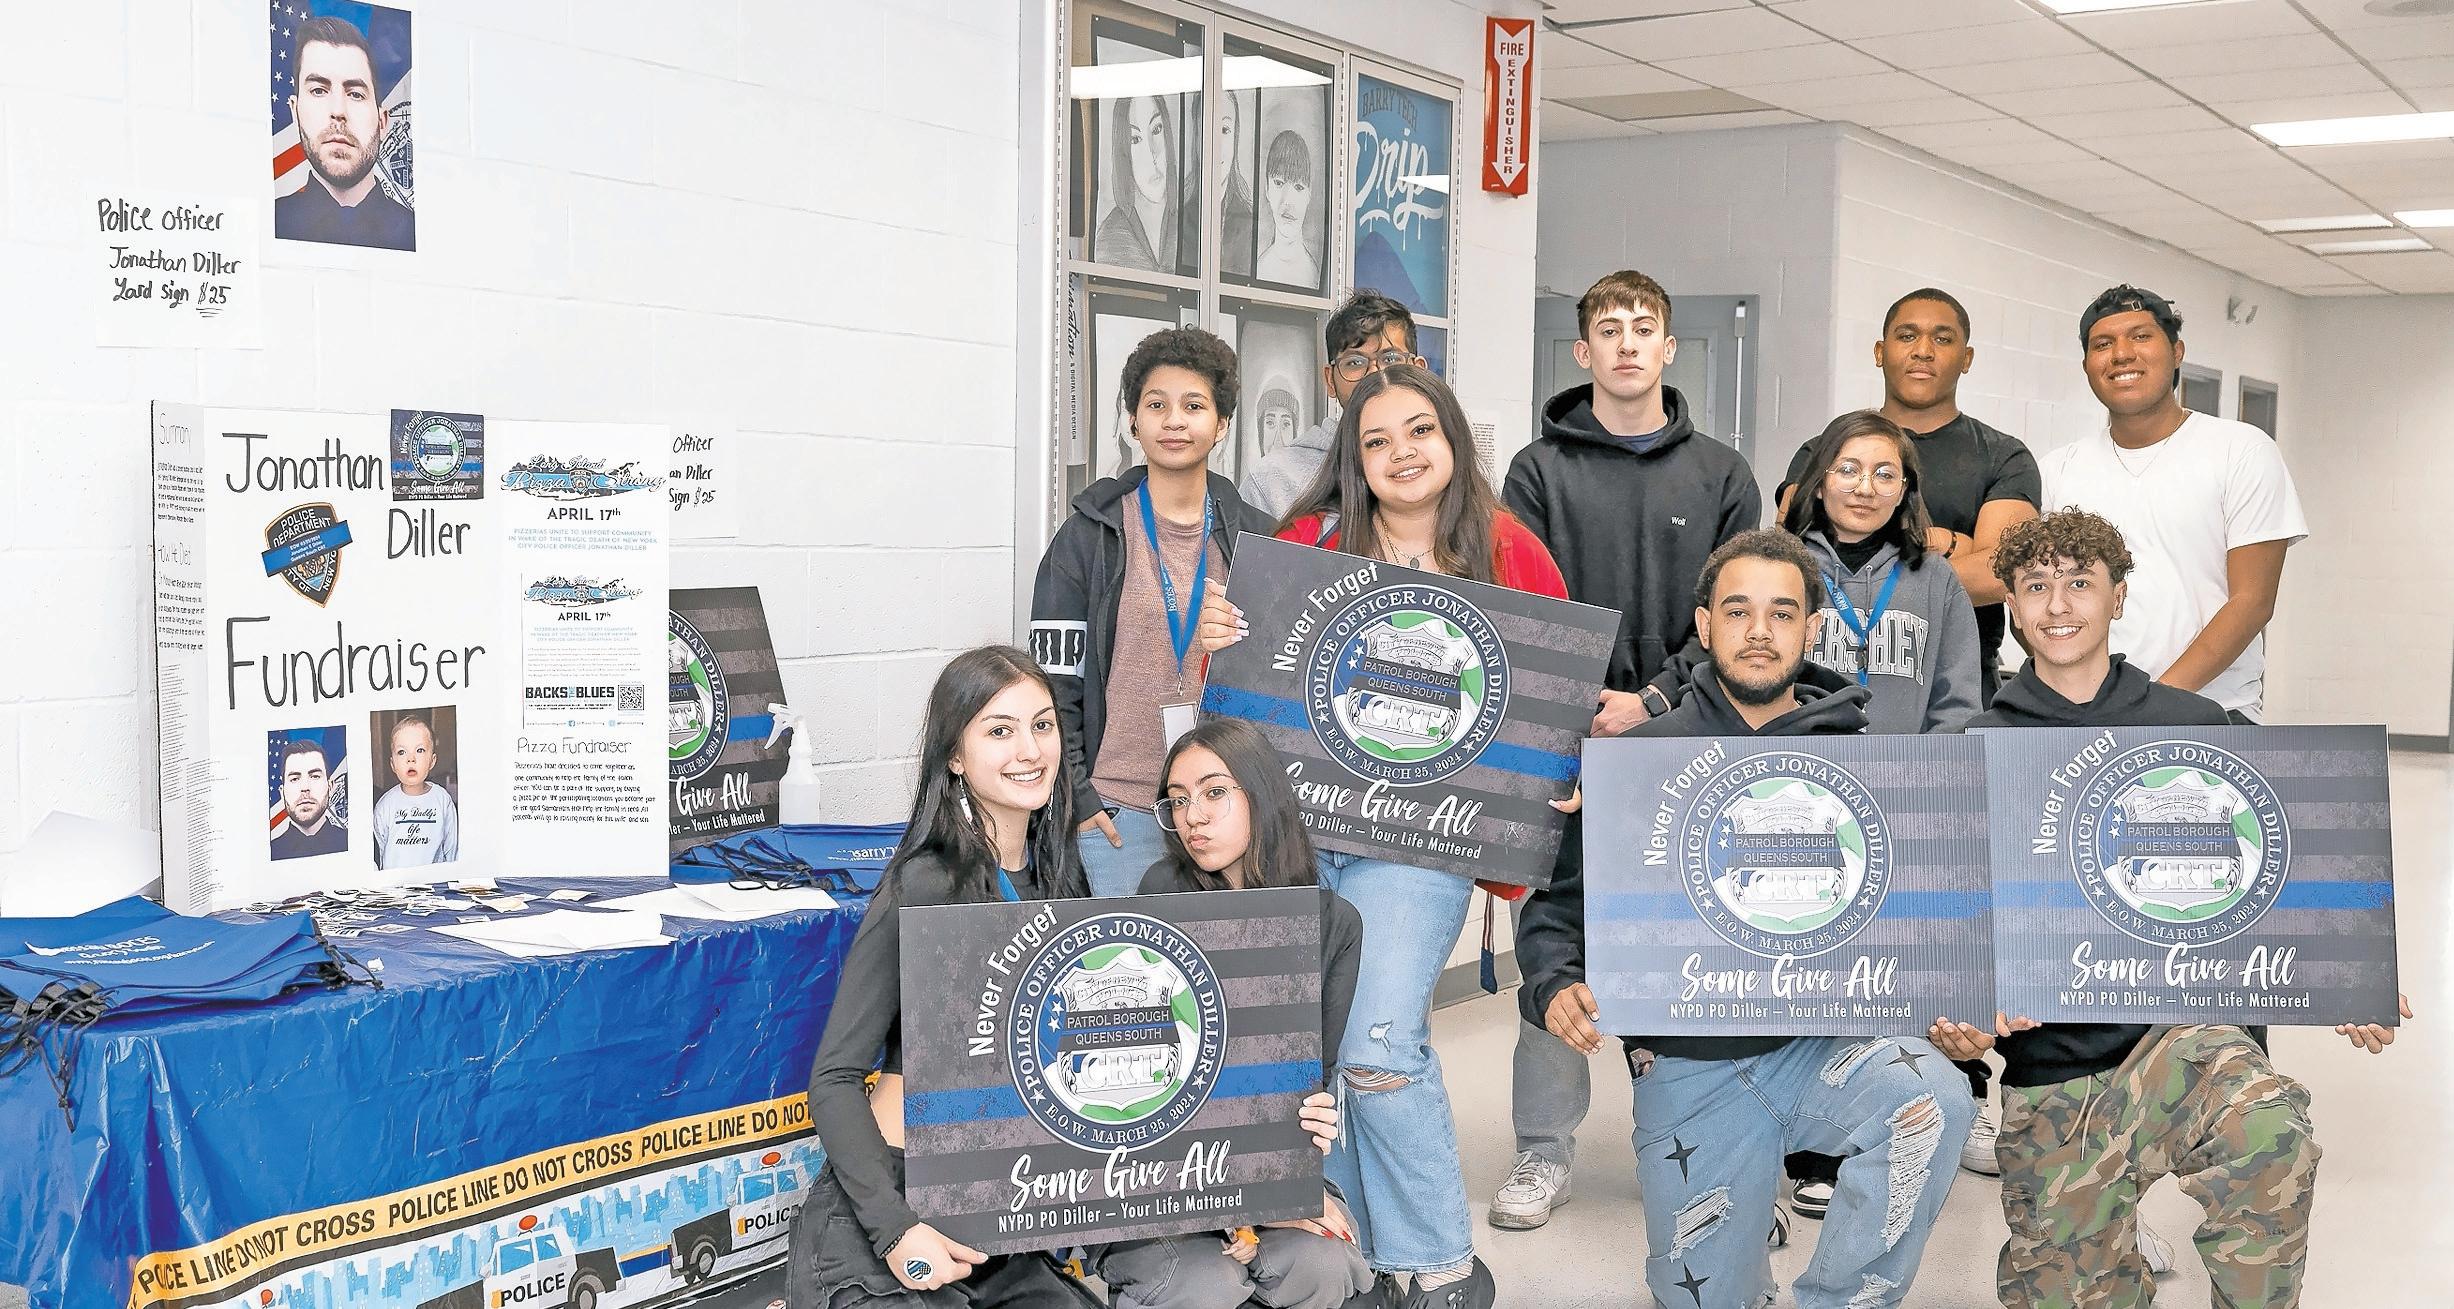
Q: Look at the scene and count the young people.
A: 11